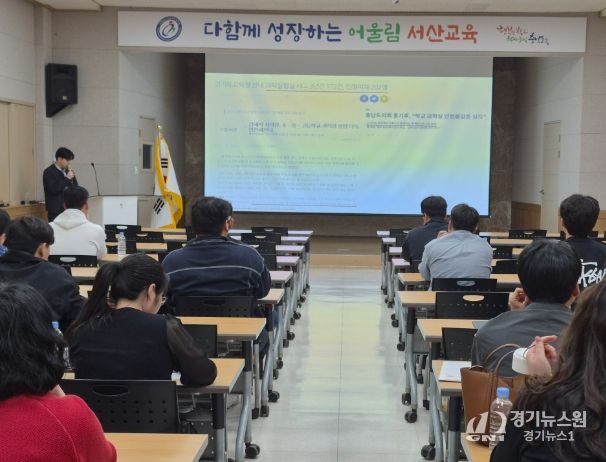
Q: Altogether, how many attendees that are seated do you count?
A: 11